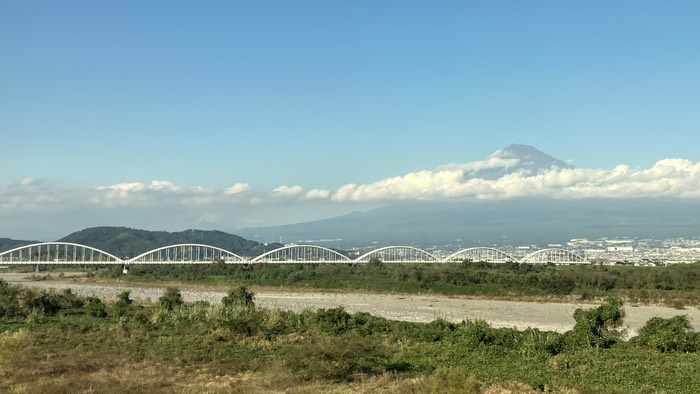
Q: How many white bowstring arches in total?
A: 6